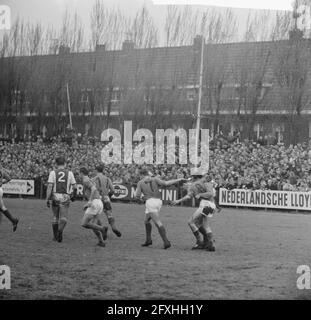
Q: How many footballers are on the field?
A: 7